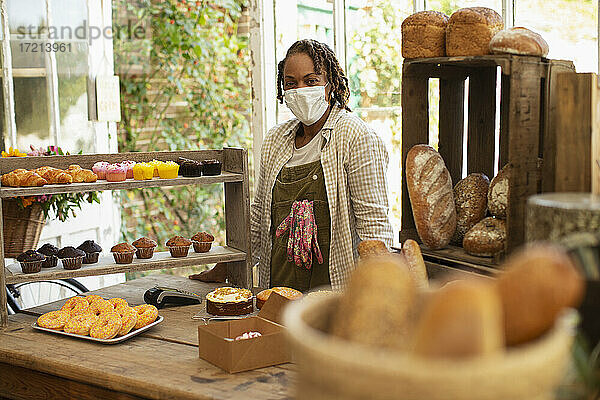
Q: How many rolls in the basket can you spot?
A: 3